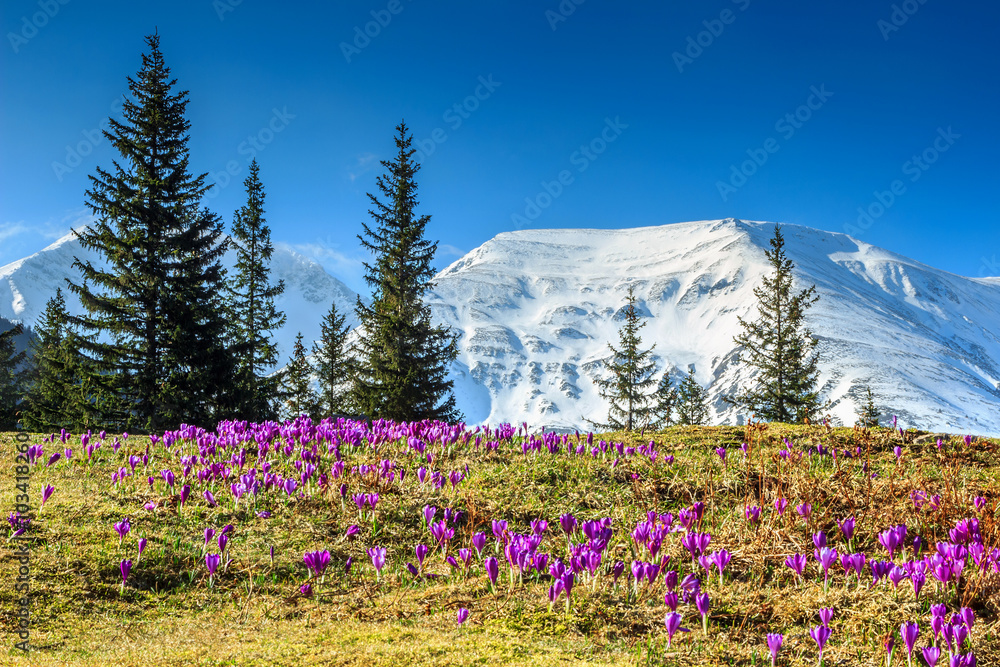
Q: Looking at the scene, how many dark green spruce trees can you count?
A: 12